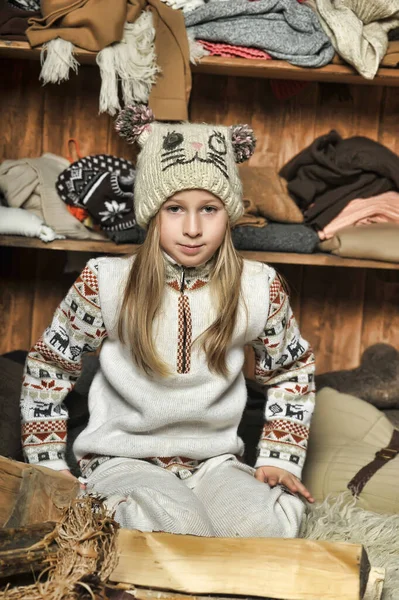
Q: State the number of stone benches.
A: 0